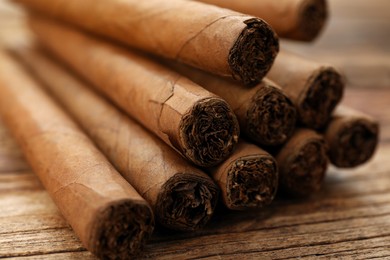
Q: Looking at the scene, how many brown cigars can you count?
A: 10